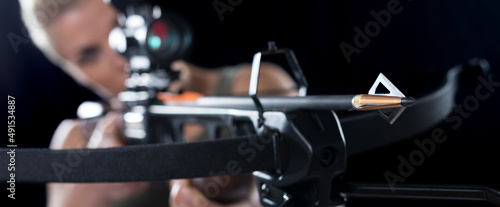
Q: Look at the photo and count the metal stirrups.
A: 1